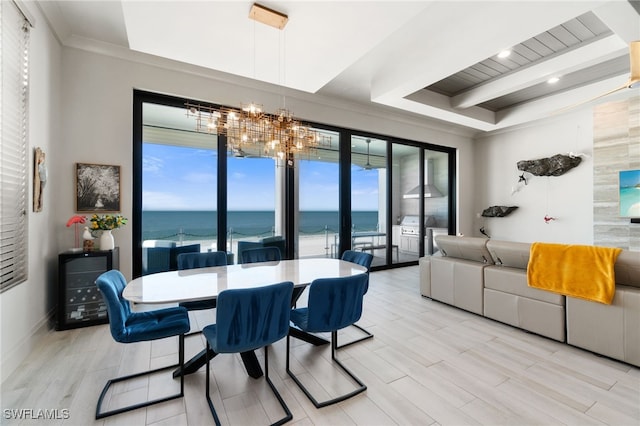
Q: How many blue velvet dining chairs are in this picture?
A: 6